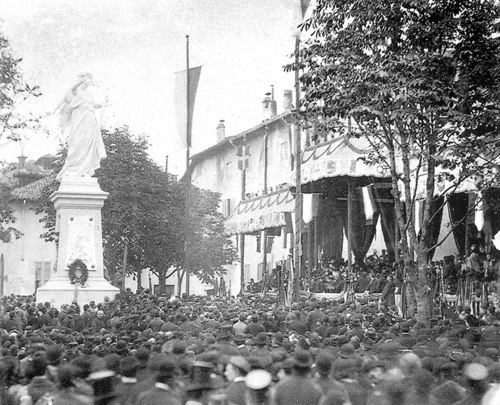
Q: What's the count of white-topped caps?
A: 2